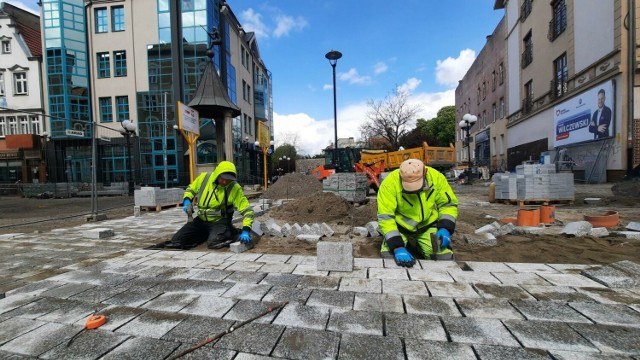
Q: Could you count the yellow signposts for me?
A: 2